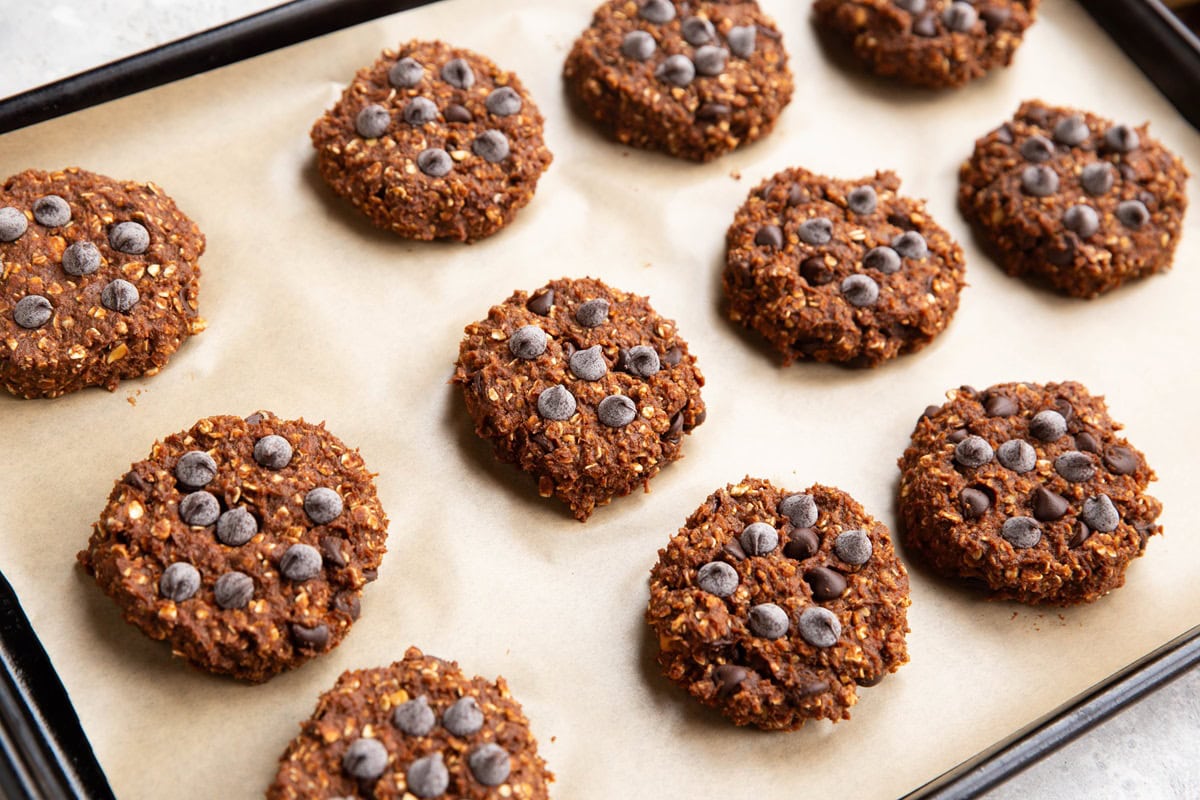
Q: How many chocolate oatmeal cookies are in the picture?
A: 11